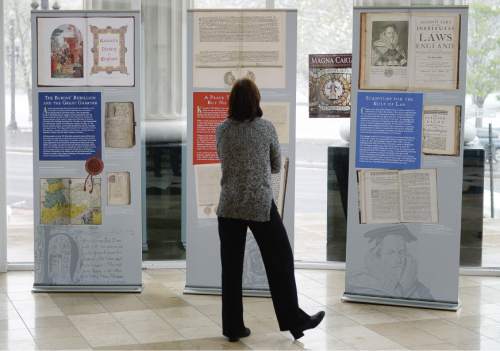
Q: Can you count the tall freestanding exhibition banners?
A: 3